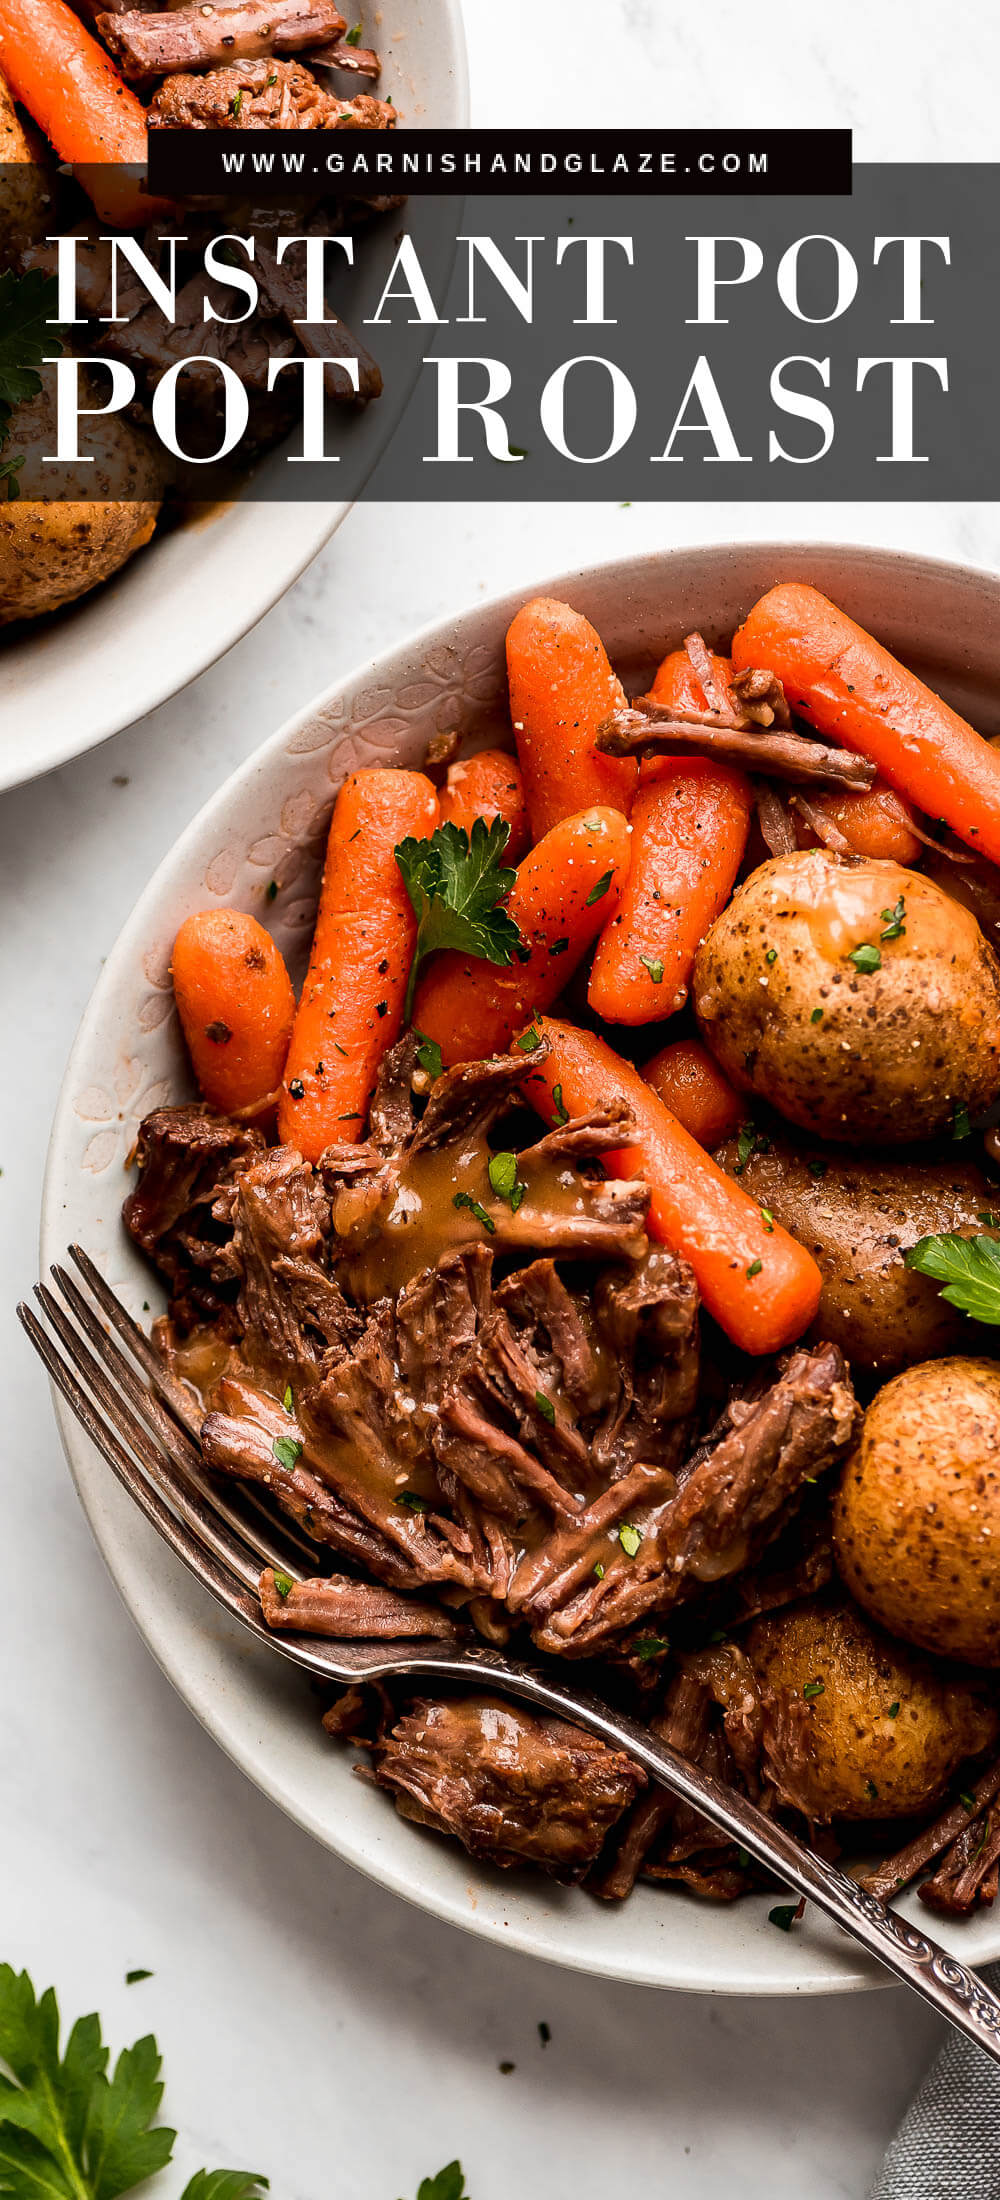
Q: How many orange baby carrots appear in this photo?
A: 12